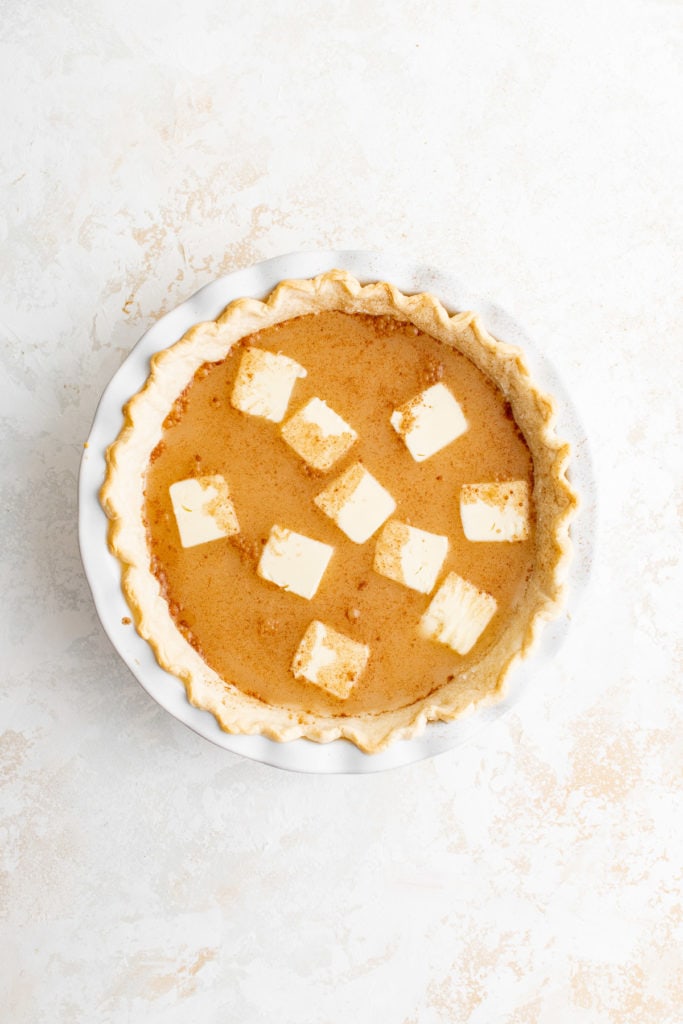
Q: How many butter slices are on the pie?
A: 10